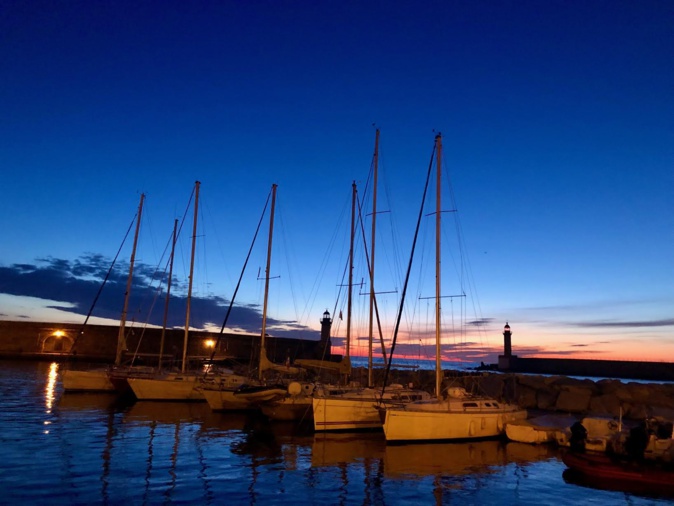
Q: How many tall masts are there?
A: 7